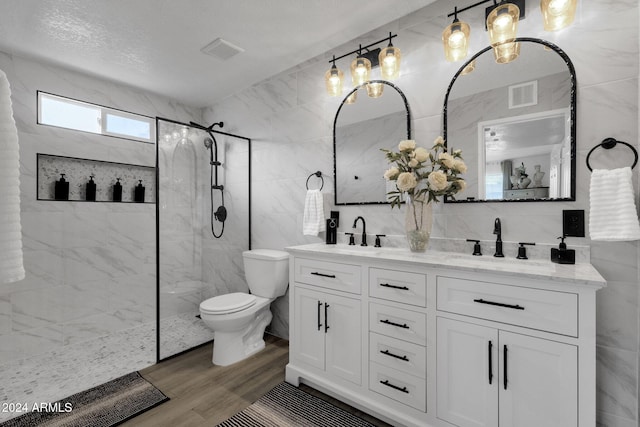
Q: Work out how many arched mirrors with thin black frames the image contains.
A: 2